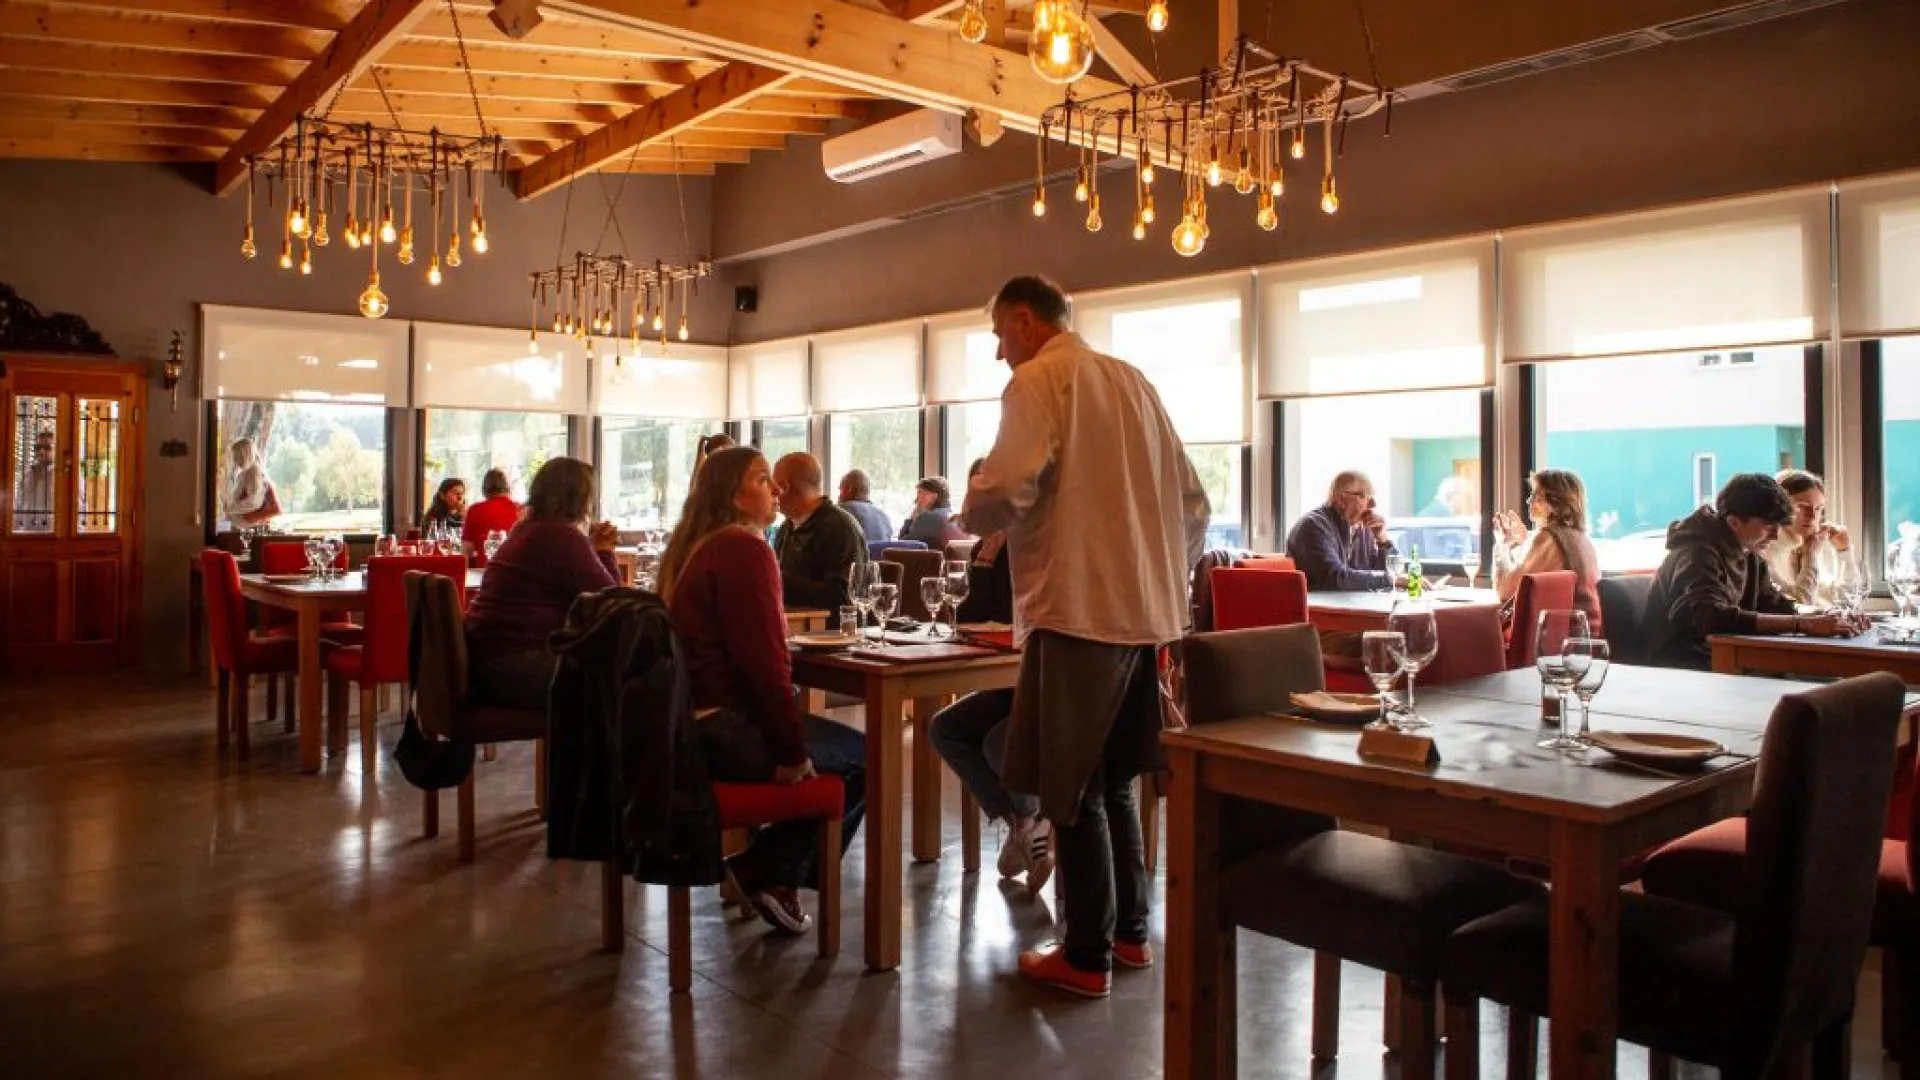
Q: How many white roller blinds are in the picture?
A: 10